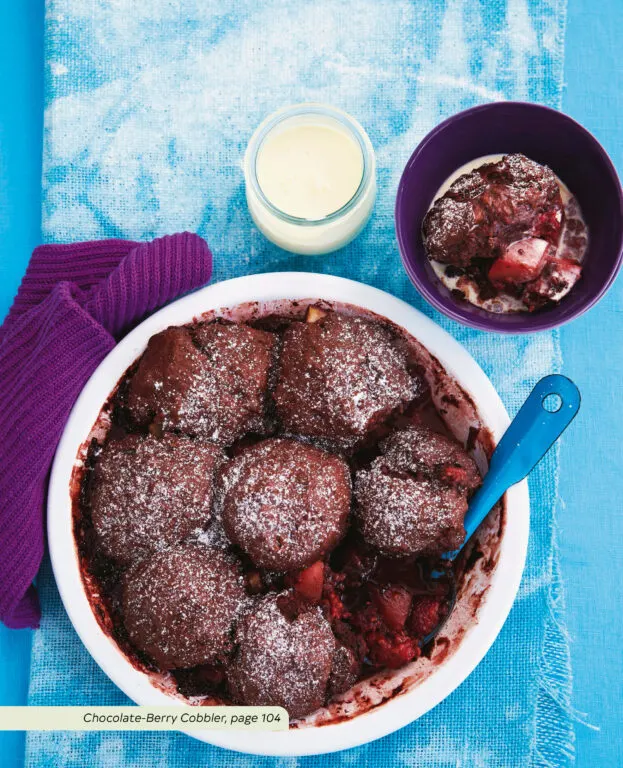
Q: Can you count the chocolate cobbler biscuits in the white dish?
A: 7